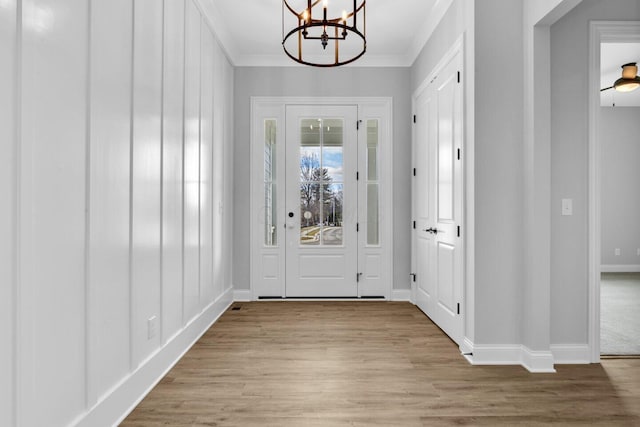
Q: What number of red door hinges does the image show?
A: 0